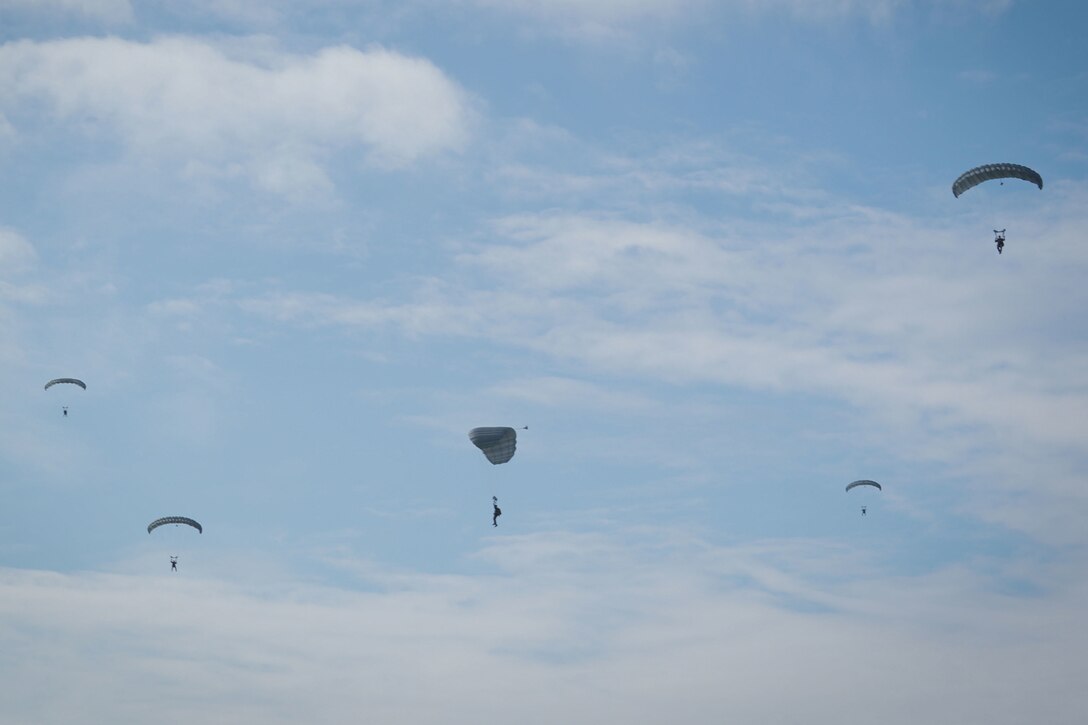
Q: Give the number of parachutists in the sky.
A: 5